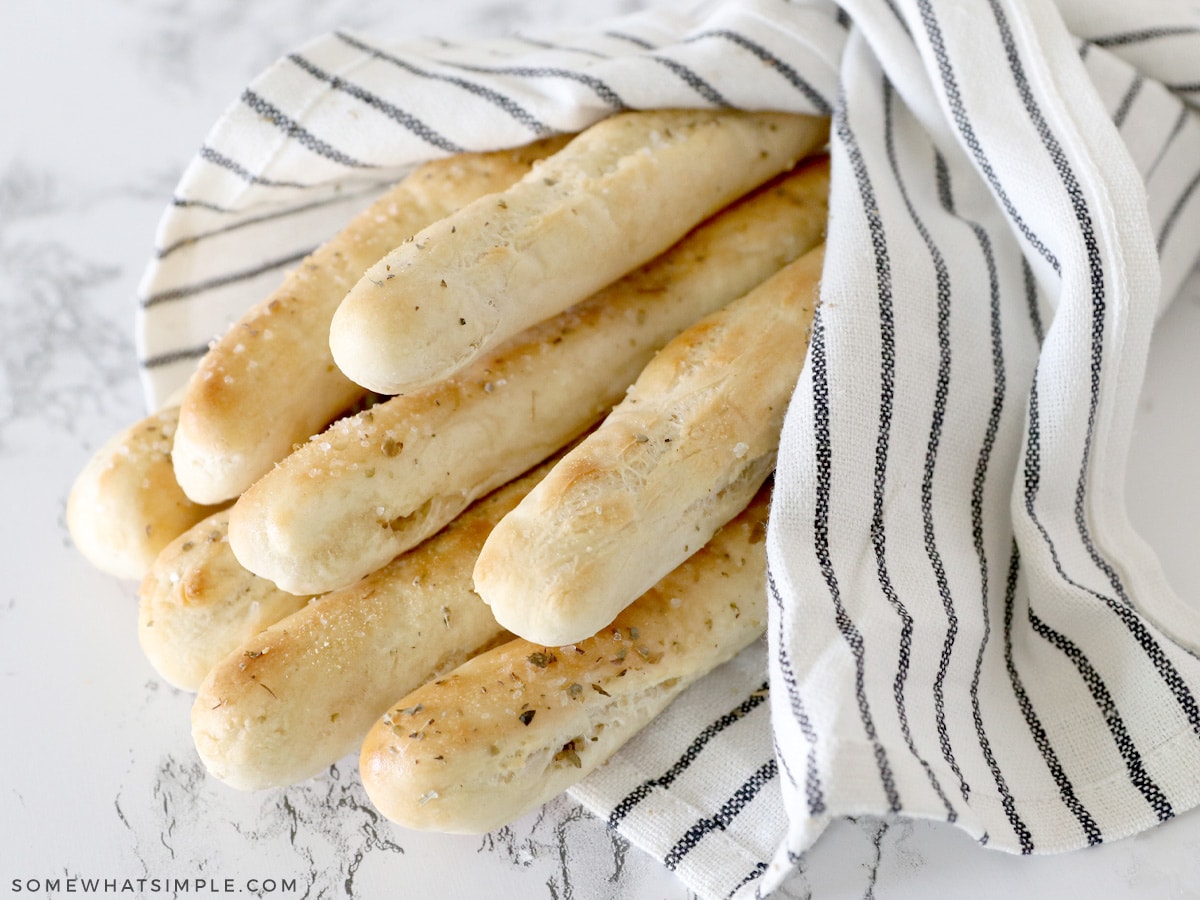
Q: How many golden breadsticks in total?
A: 8